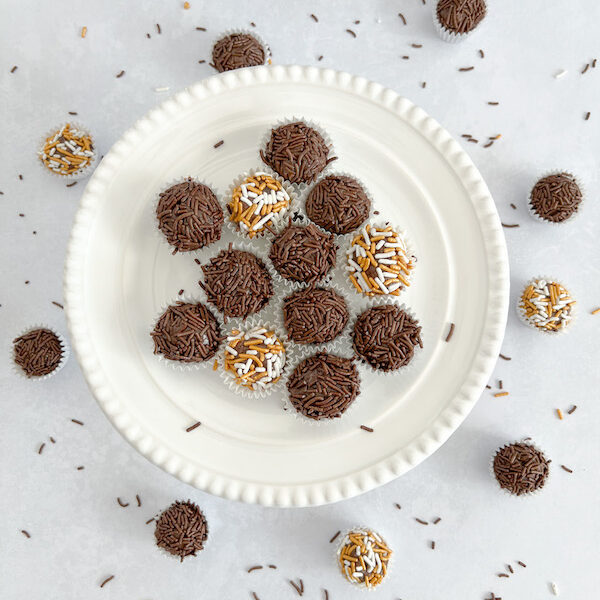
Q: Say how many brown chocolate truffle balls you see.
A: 15